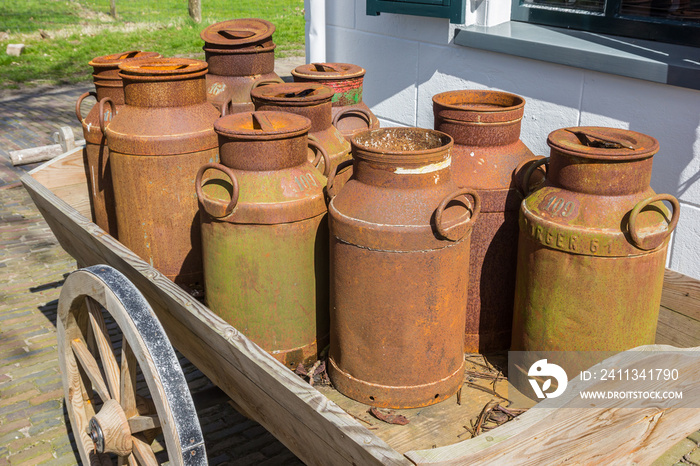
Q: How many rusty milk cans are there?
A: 9